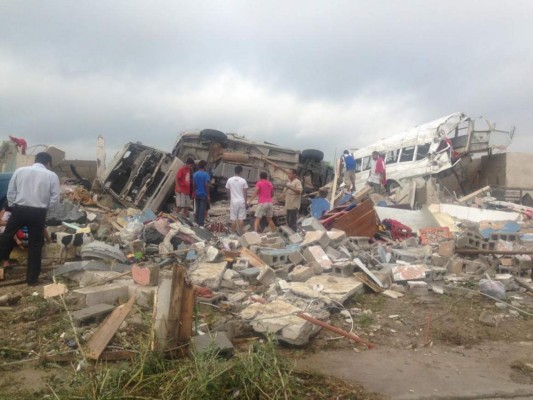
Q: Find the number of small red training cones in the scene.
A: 0